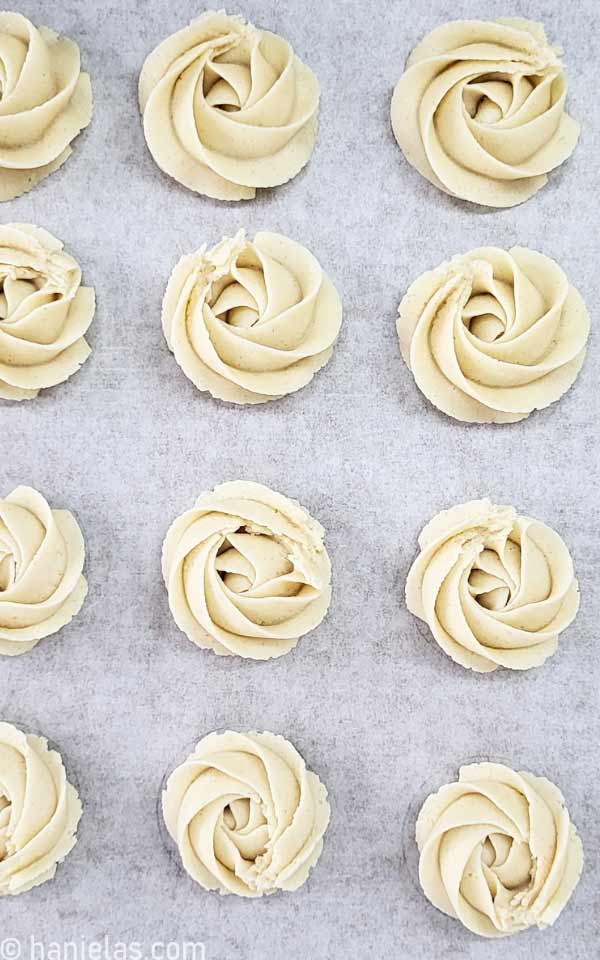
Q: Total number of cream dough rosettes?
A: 12